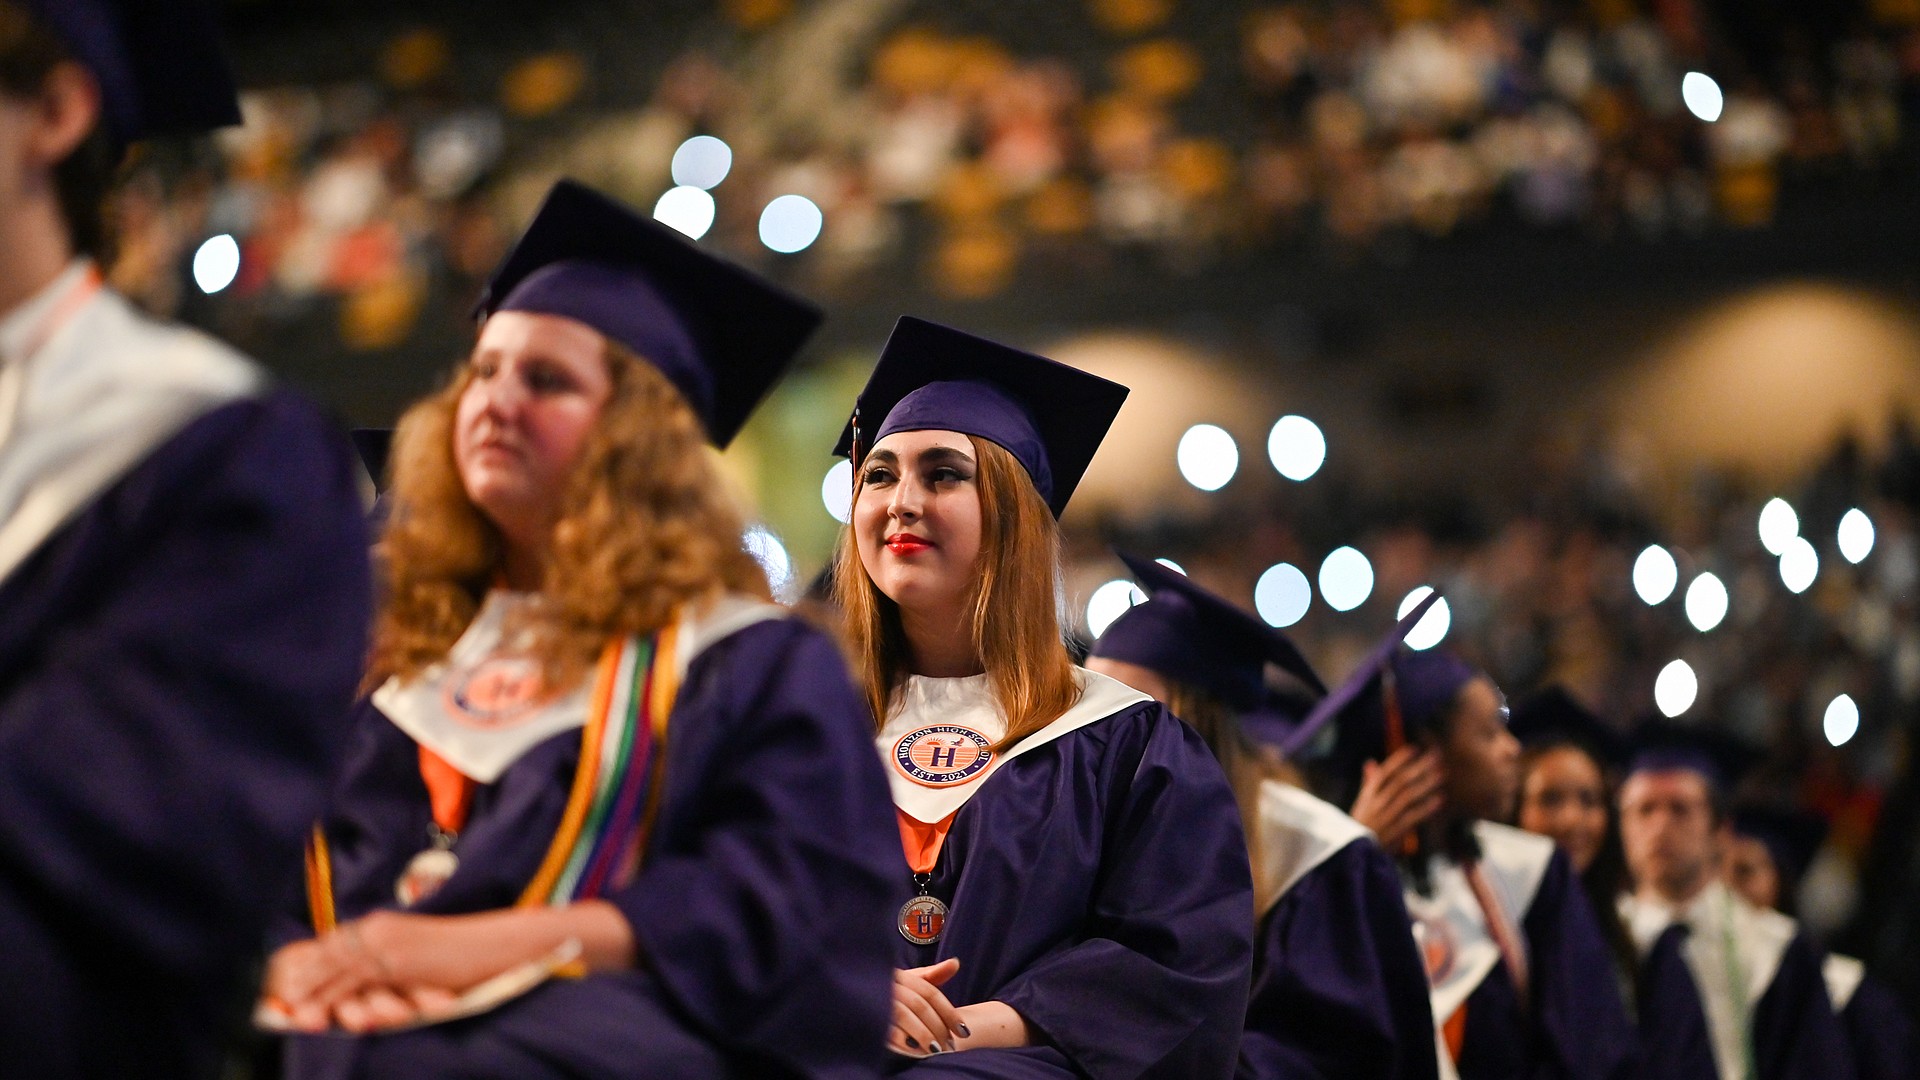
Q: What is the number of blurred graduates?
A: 7